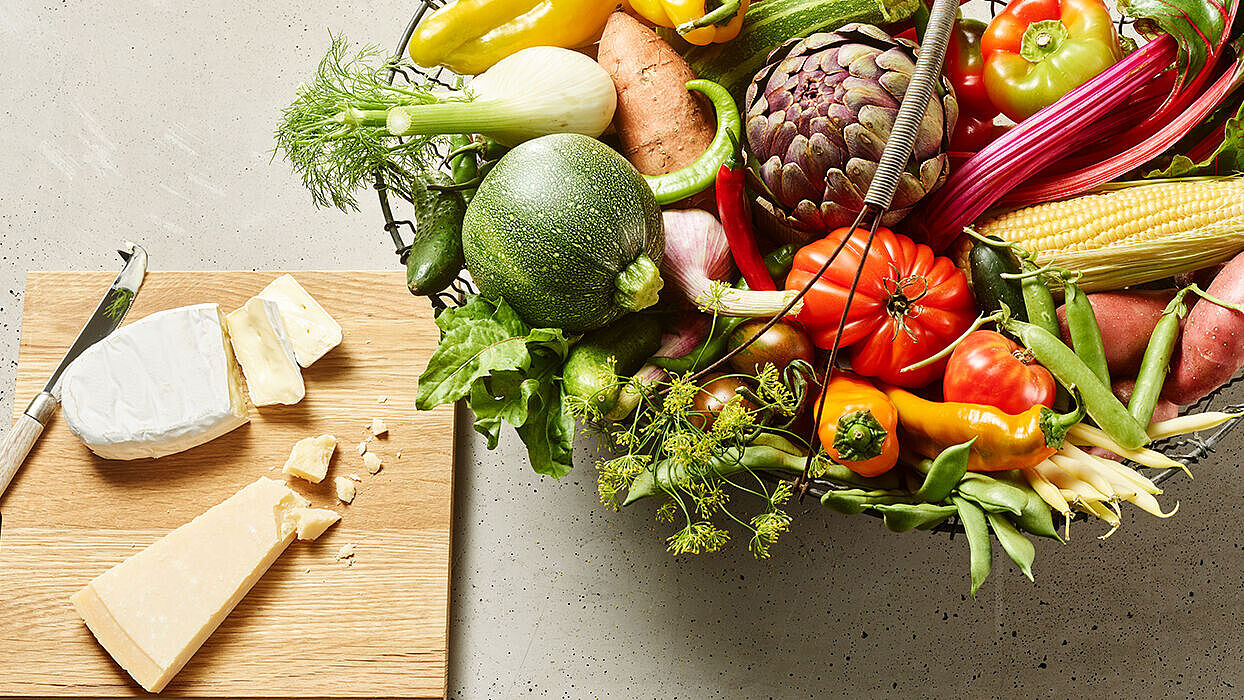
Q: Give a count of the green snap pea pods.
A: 4